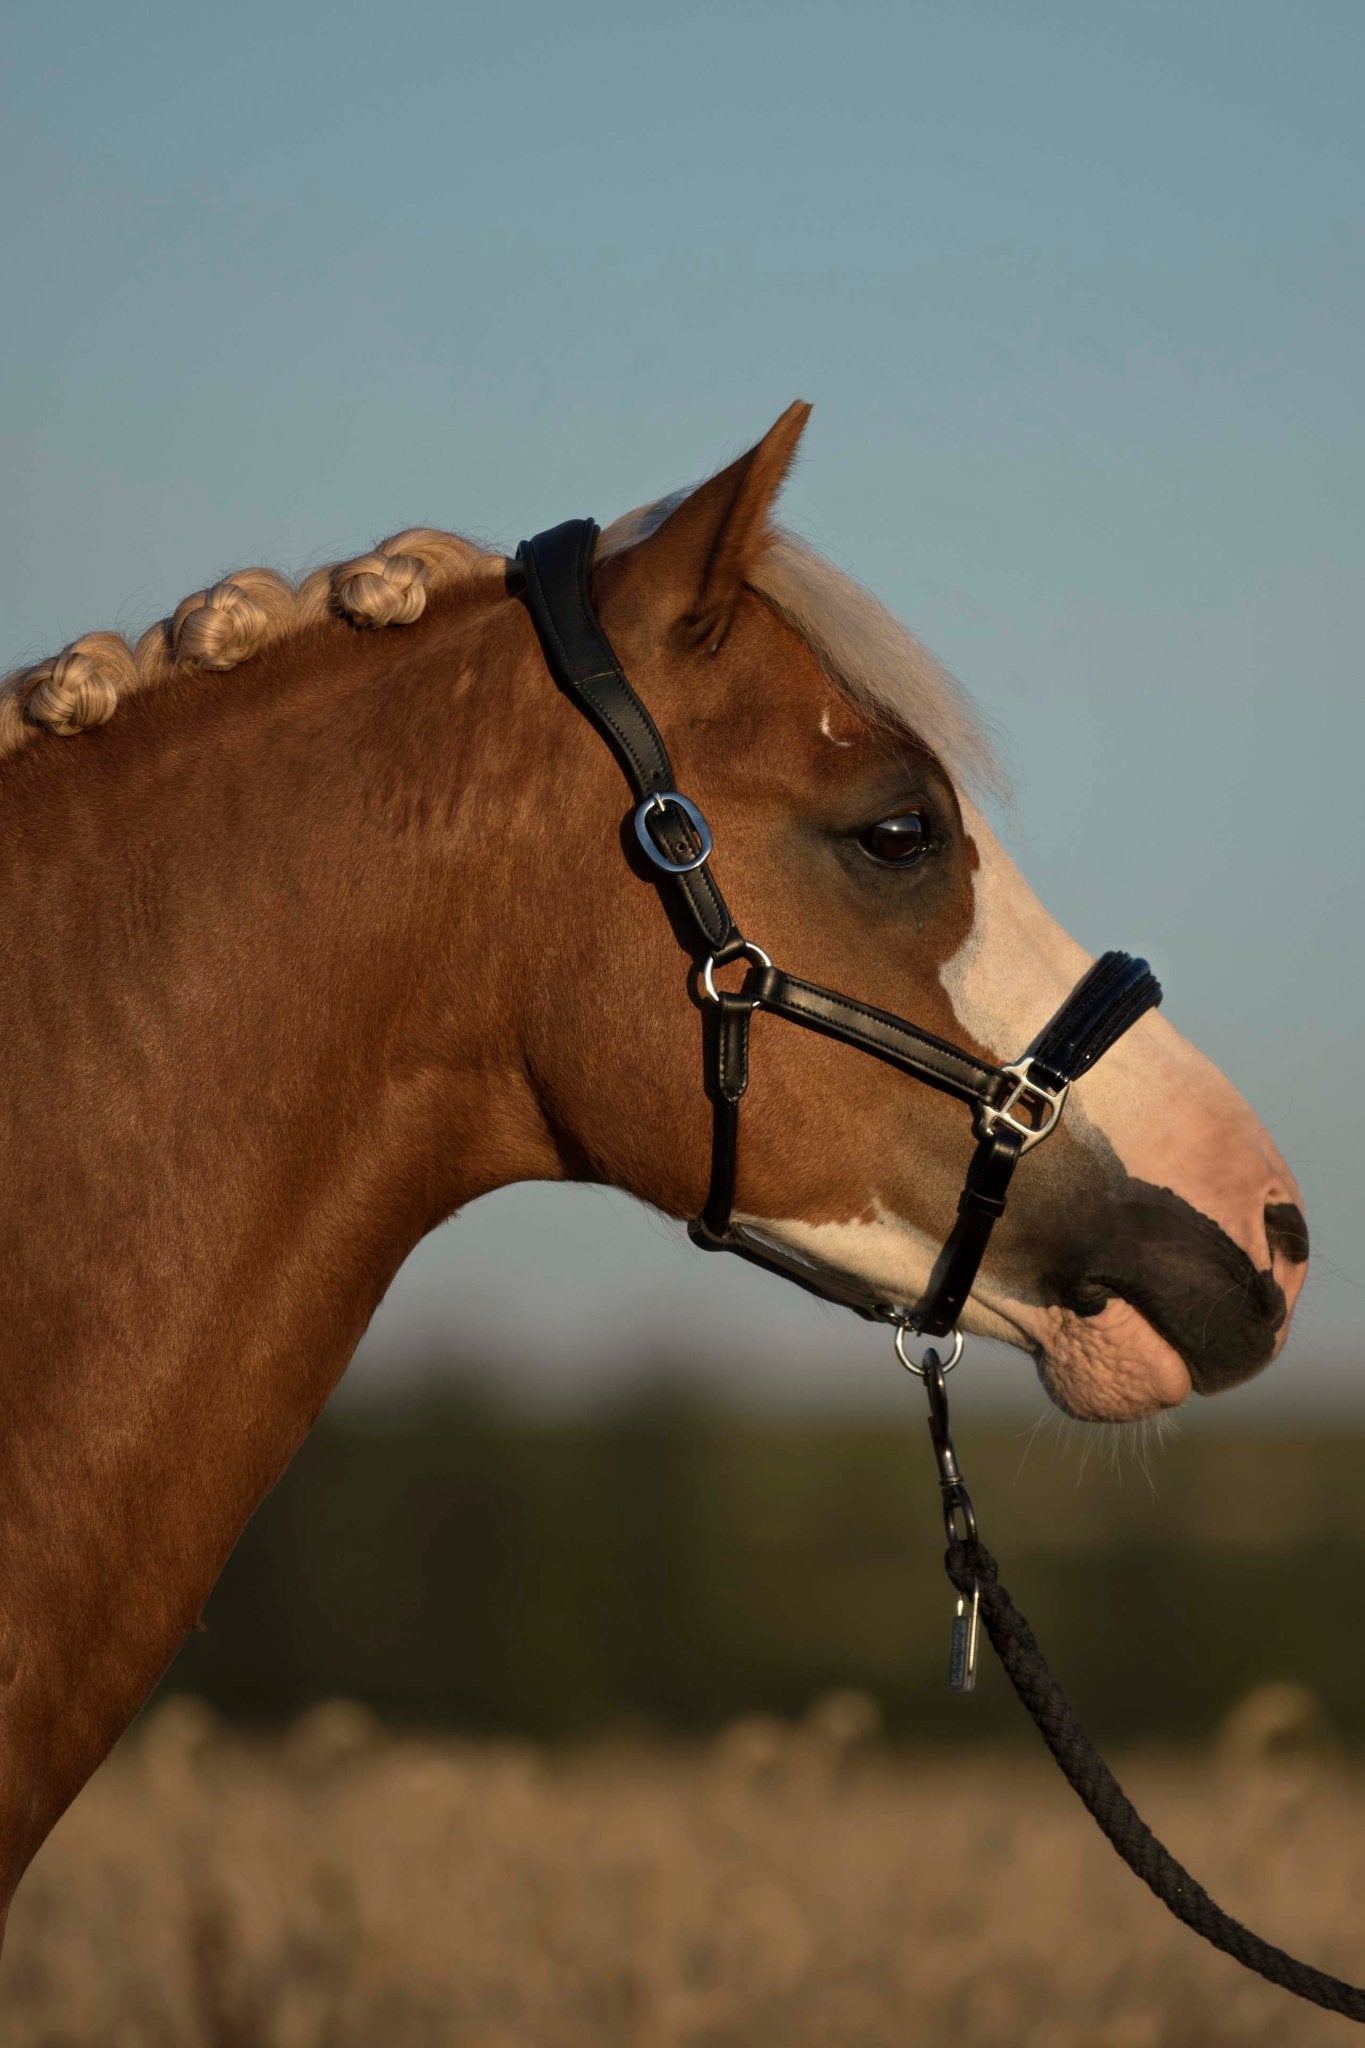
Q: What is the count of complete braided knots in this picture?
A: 3